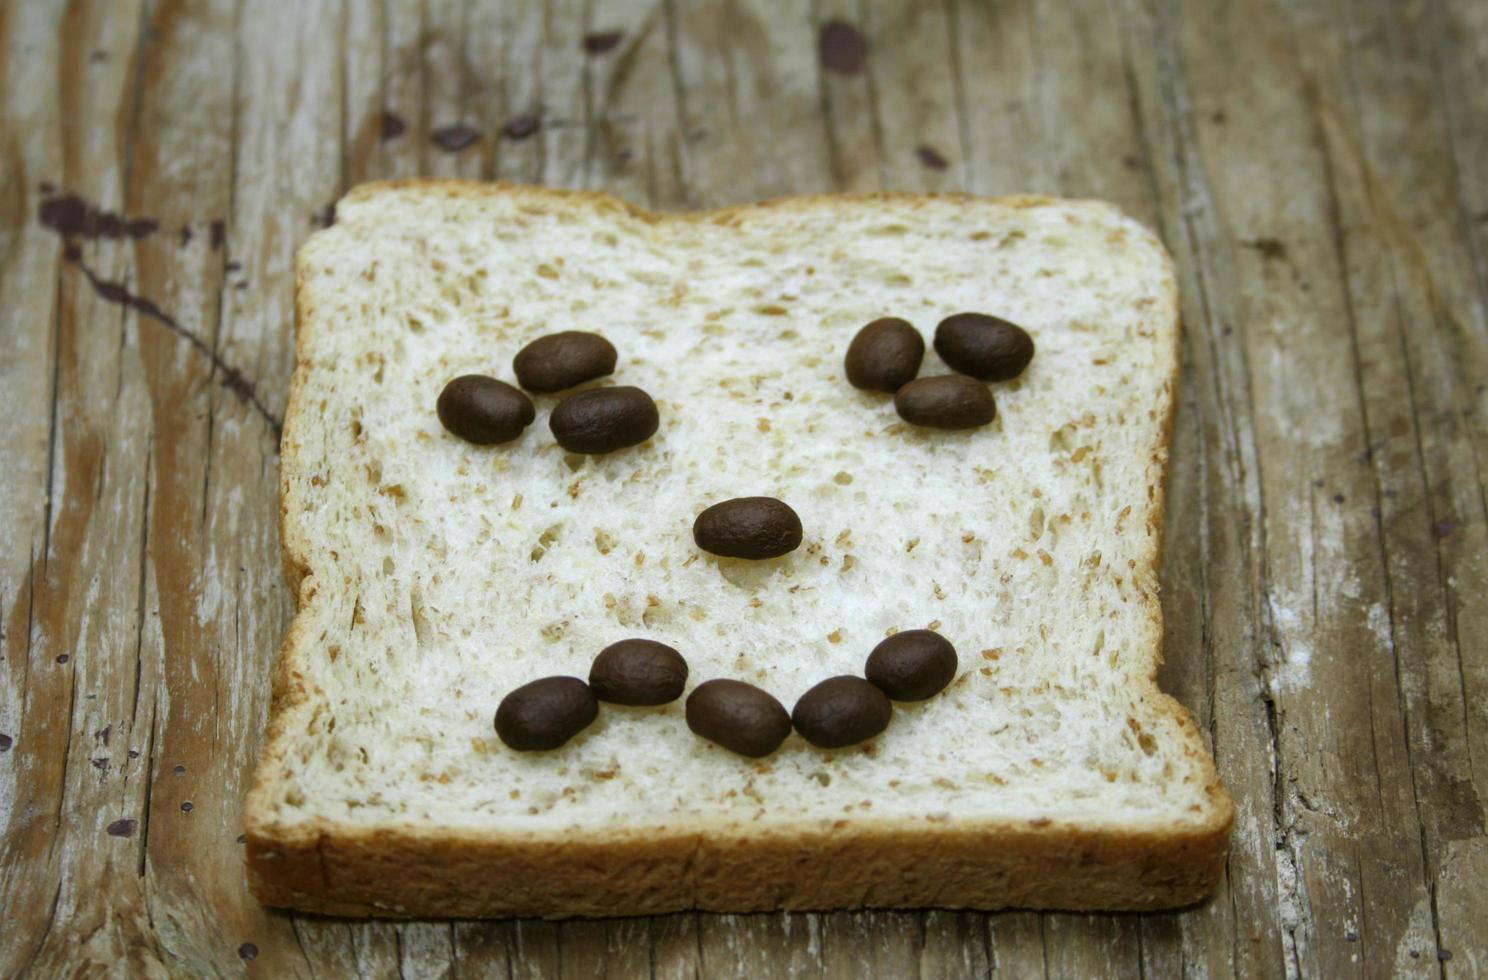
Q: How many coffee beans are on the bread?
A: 12